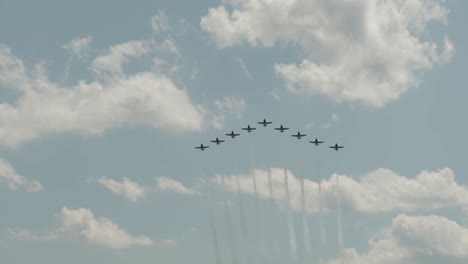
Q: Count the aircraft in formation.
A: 9